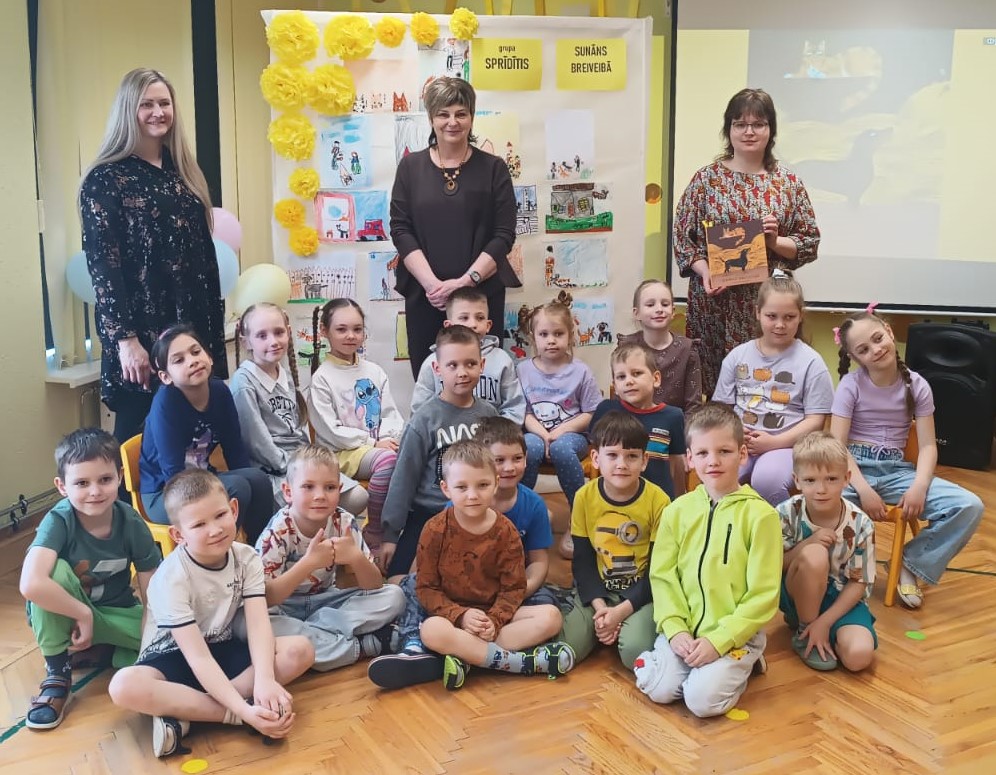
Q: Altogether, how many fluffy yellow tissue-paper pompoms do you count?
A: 11